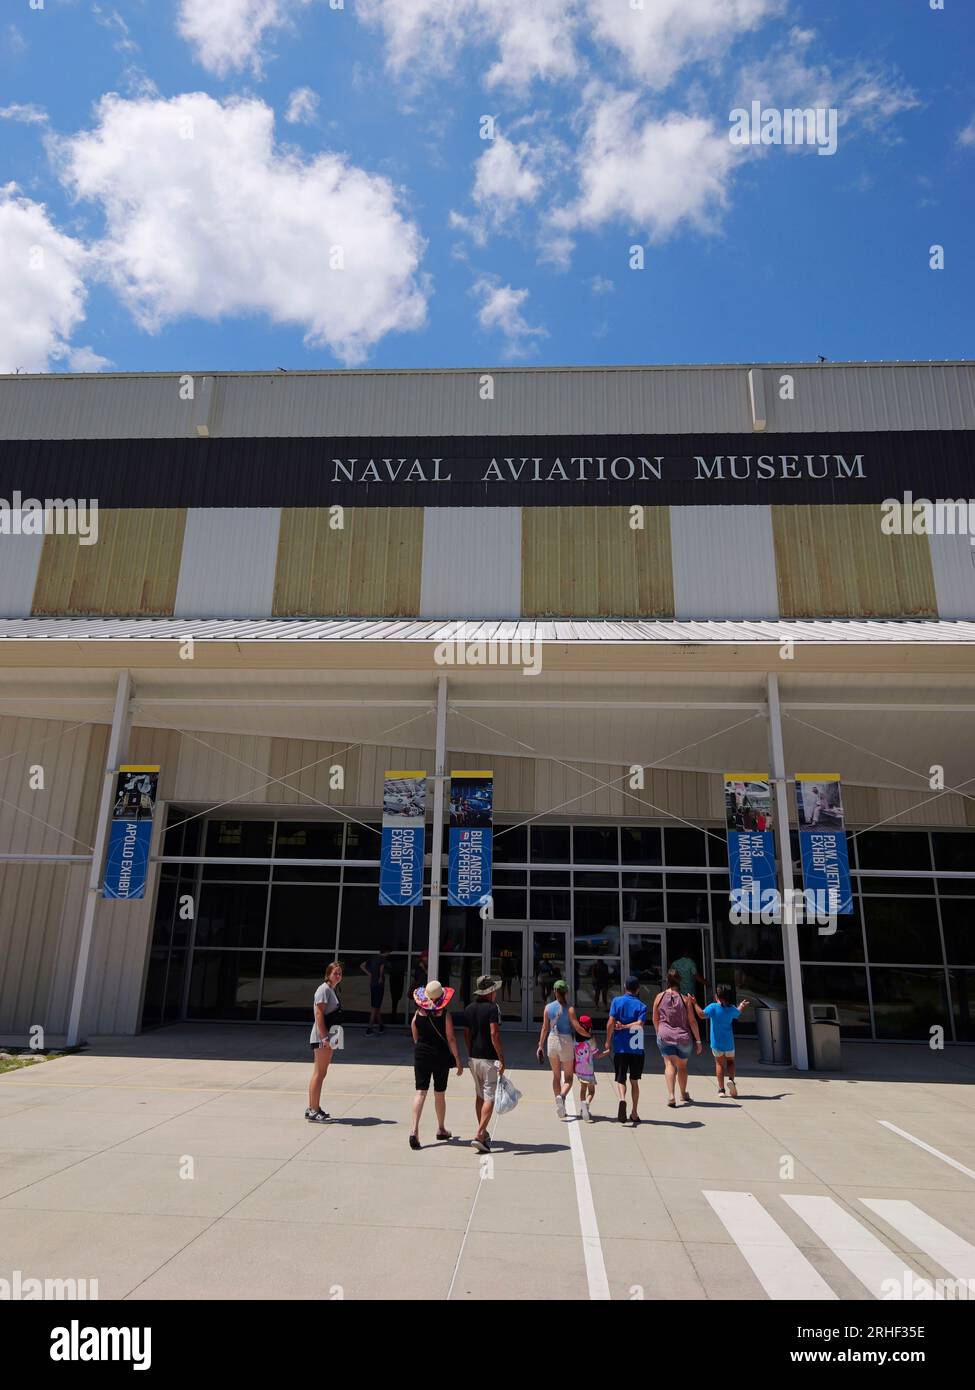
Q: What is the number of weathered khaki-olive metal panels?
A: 4